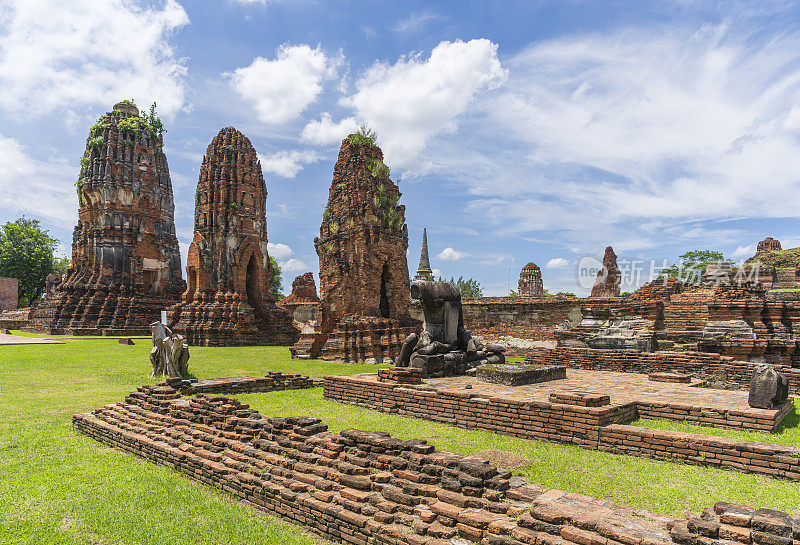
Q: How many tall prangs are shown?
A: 3